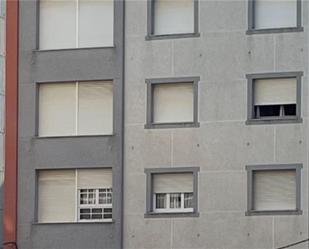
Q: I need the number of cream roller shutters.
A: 12